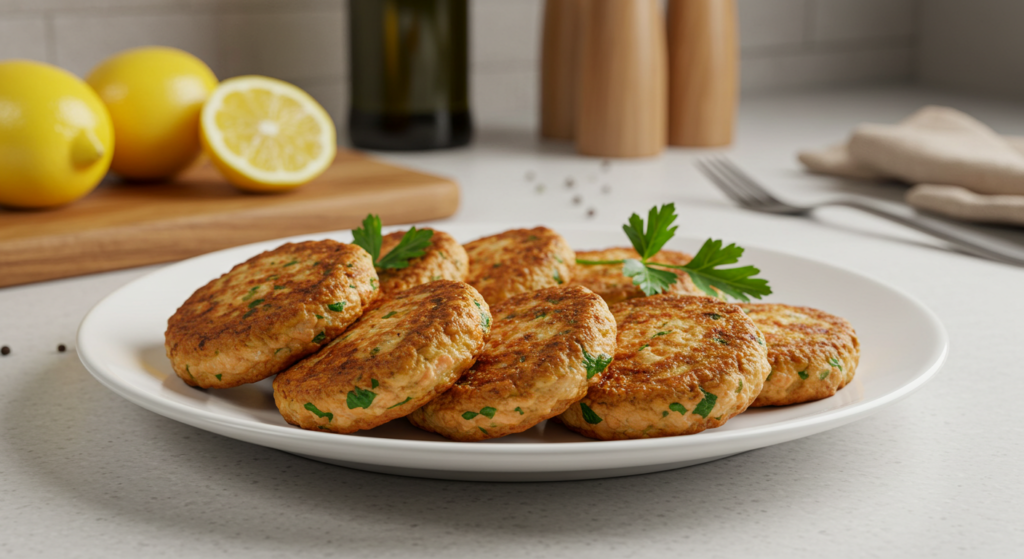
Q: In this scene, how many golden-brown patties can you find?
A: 8